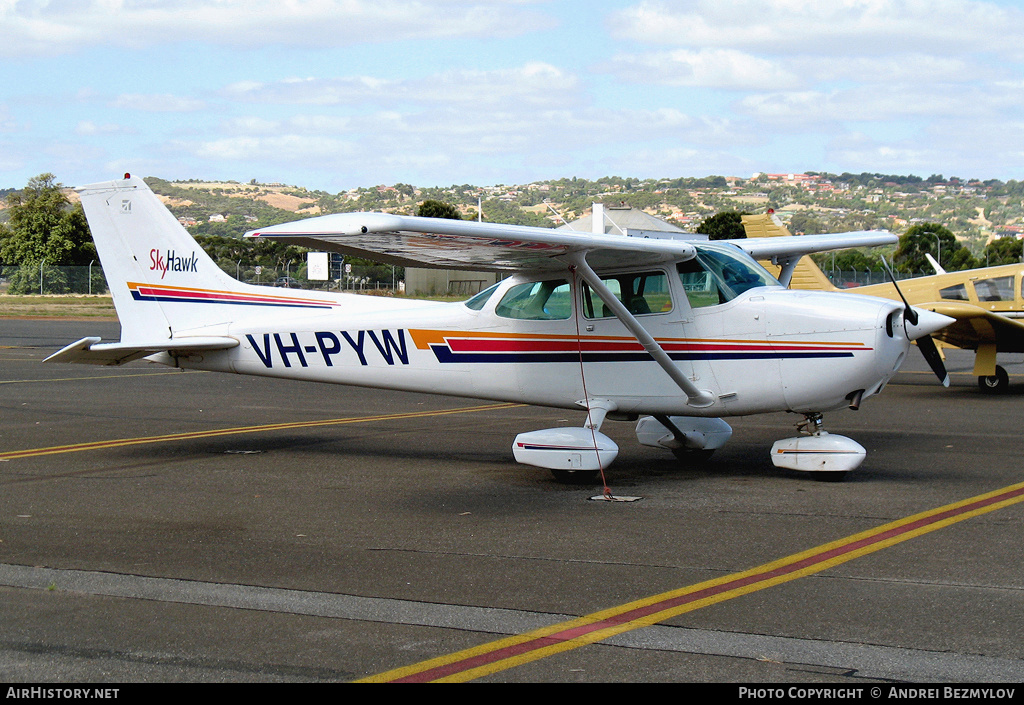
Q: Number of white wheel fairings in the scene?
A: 3